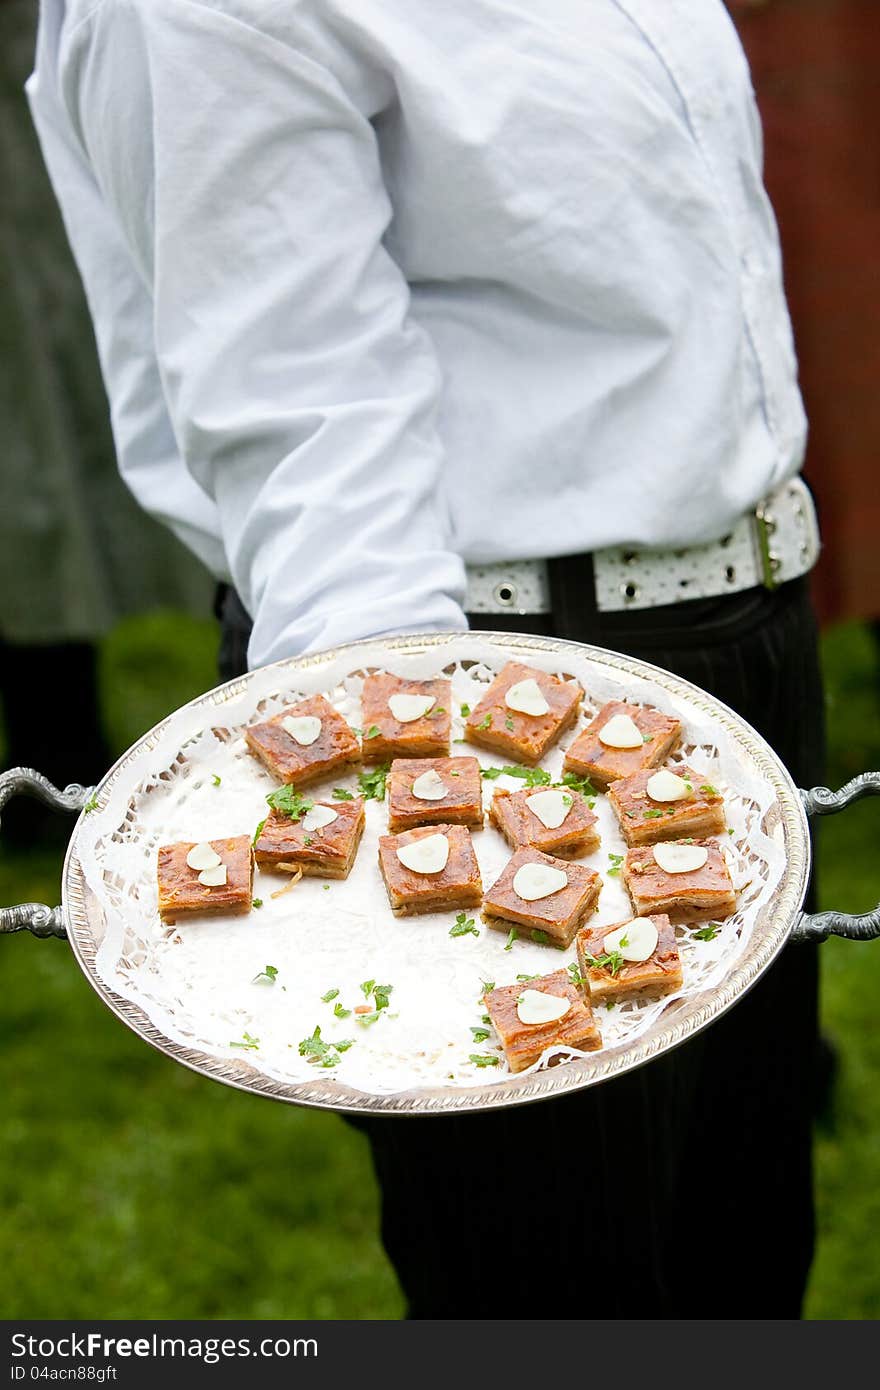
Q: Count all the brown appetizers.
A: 14